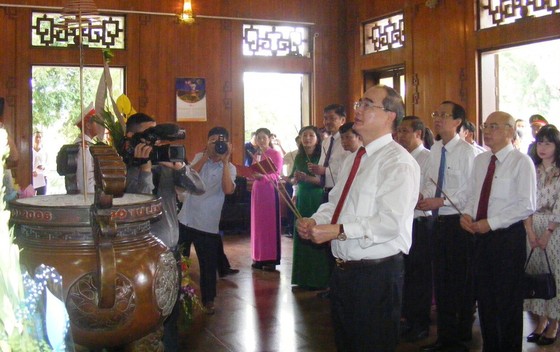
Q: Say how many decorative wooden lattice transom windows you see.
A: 4